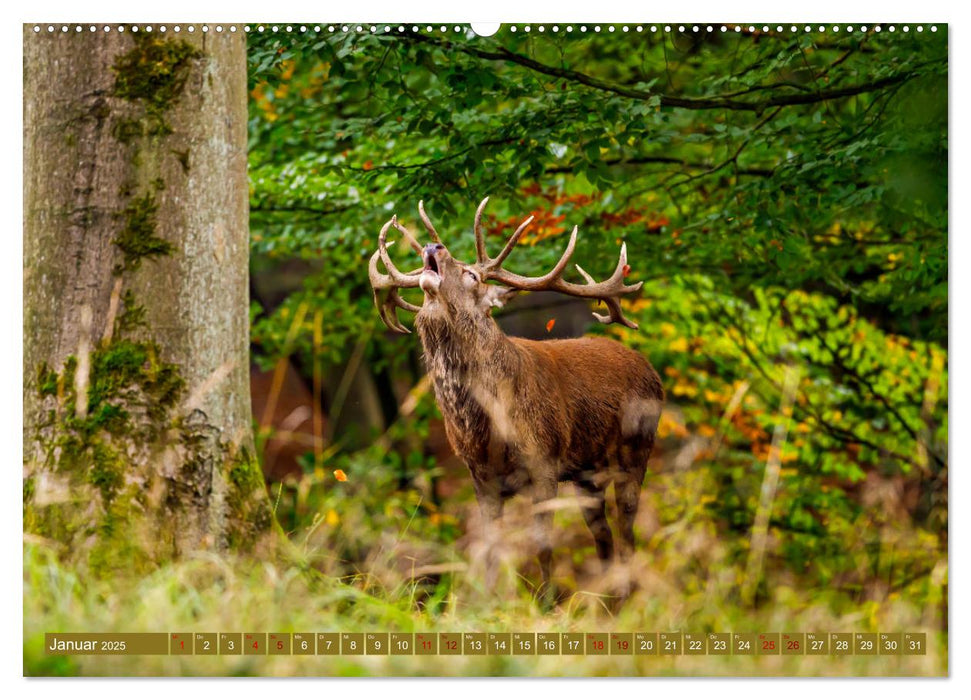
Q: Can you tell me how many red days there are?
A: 9